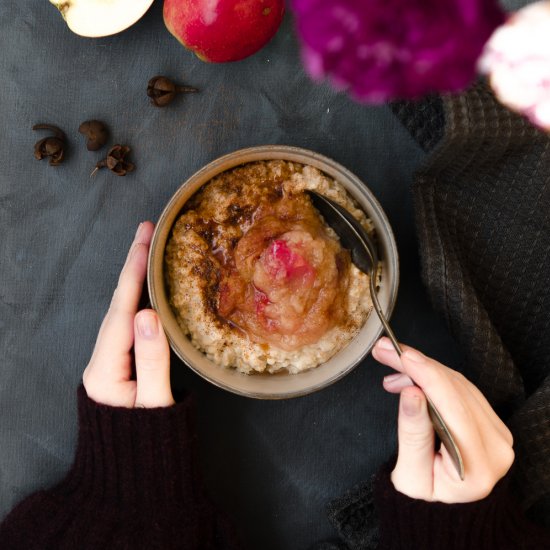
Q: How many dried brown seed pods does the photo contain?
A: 4